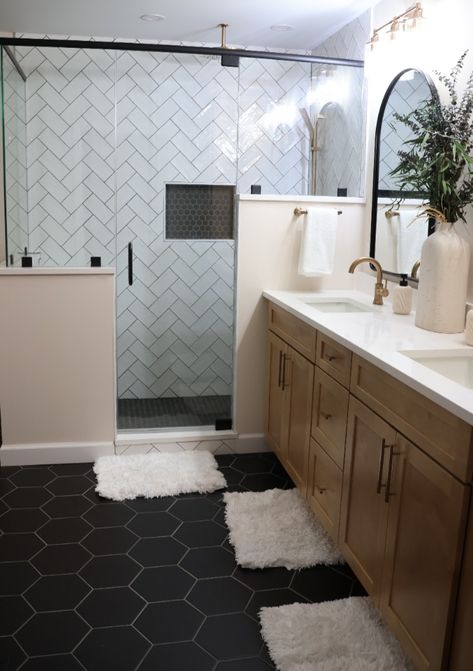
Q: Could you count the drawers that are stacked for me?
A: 3